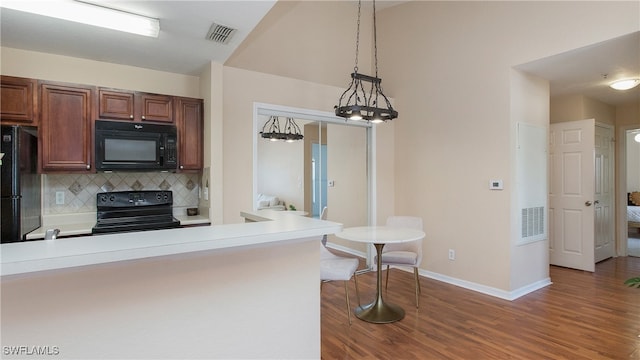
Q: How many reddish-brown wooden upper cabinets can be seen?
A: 5